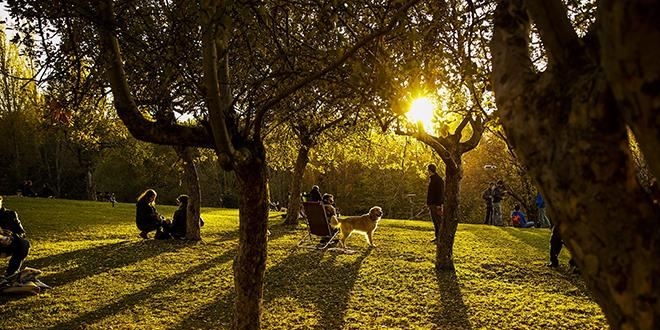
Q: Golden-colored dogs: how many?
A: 1